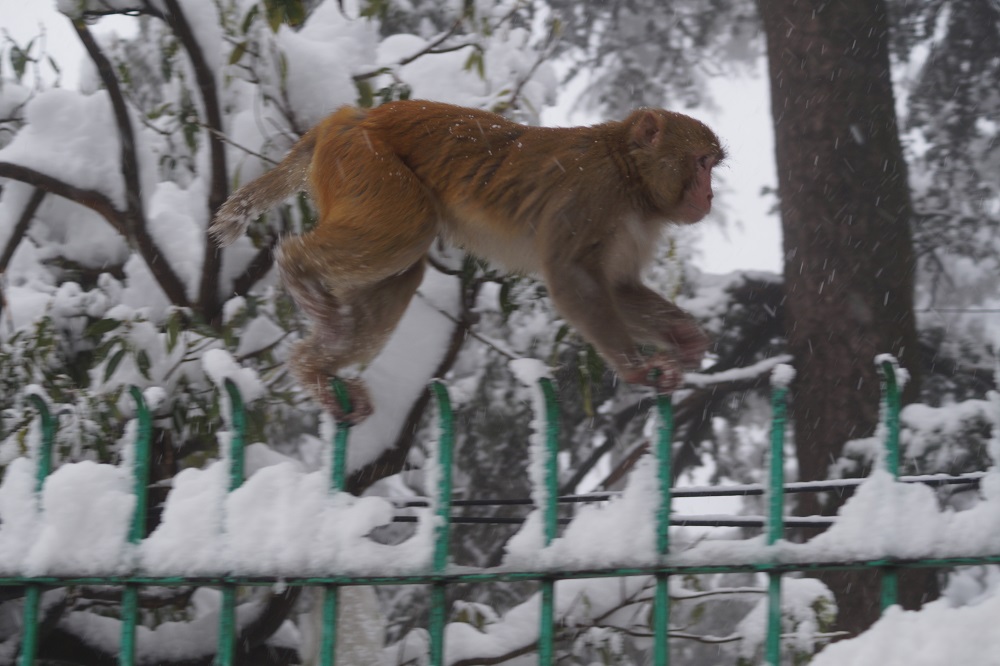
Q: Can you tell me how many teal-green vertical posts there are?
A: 9